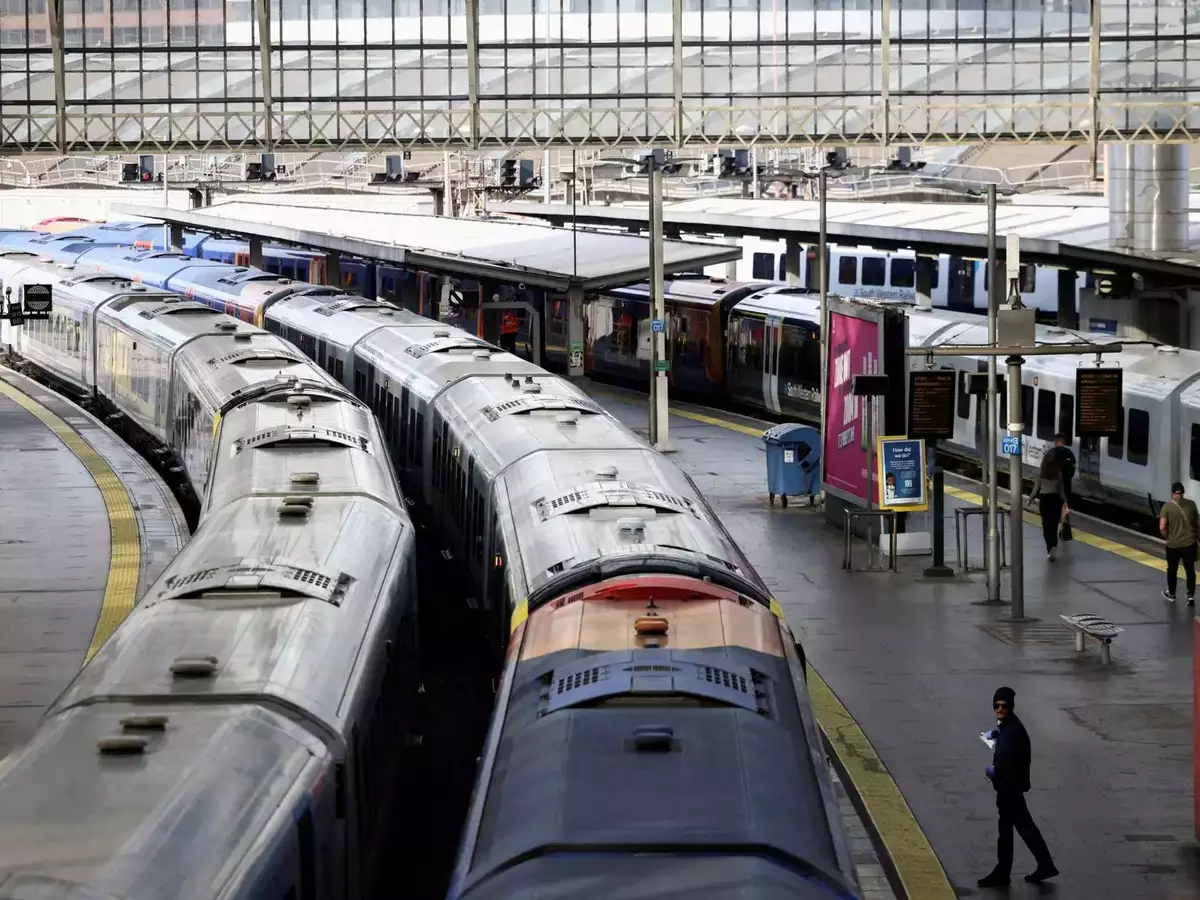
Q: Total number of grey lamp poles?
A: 3